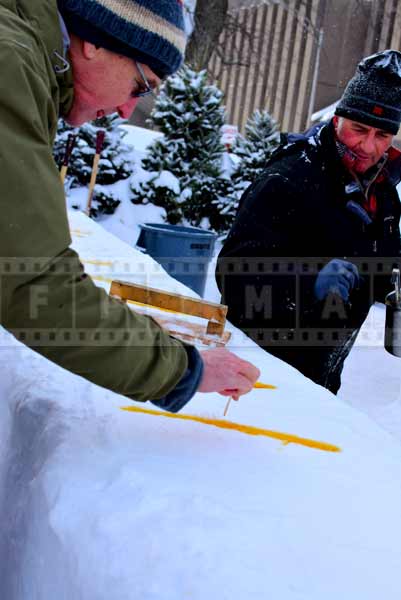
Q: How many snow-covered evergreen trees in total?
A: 3